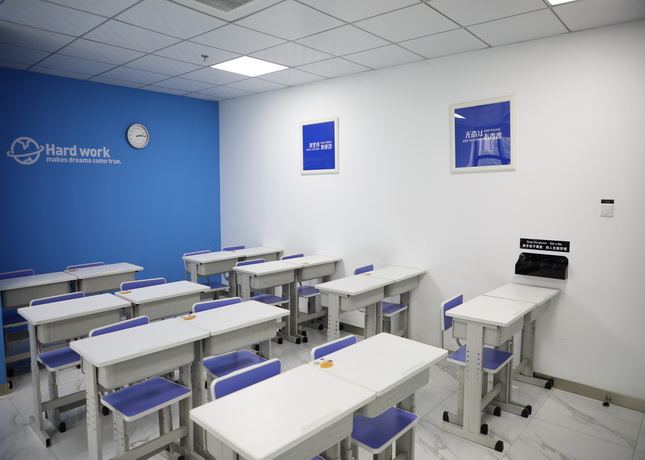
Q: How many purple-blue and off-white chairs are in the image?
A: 14